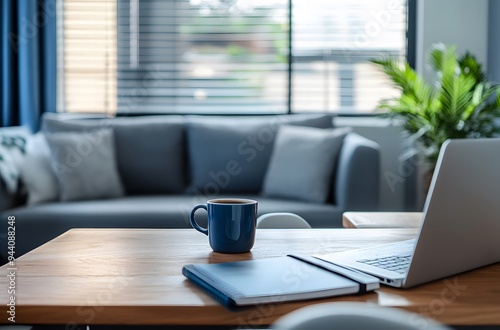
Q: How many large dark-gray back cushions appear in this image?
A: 2